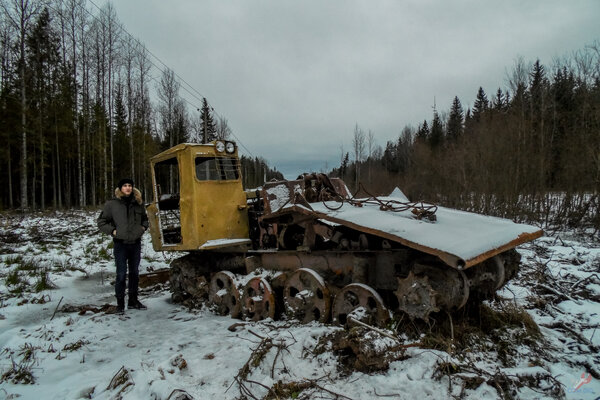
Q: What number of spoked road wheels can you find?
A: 4